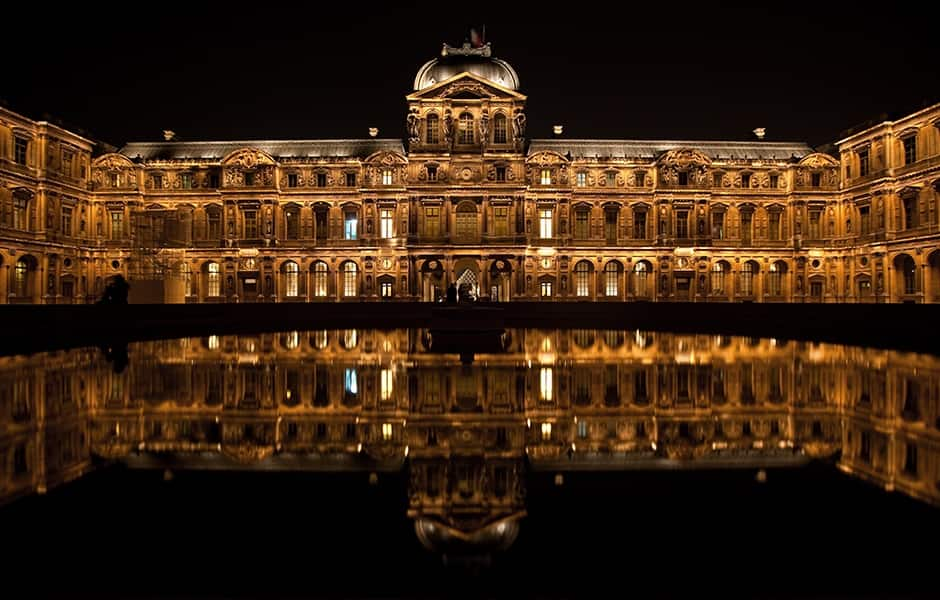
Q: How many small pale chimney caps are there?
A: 4